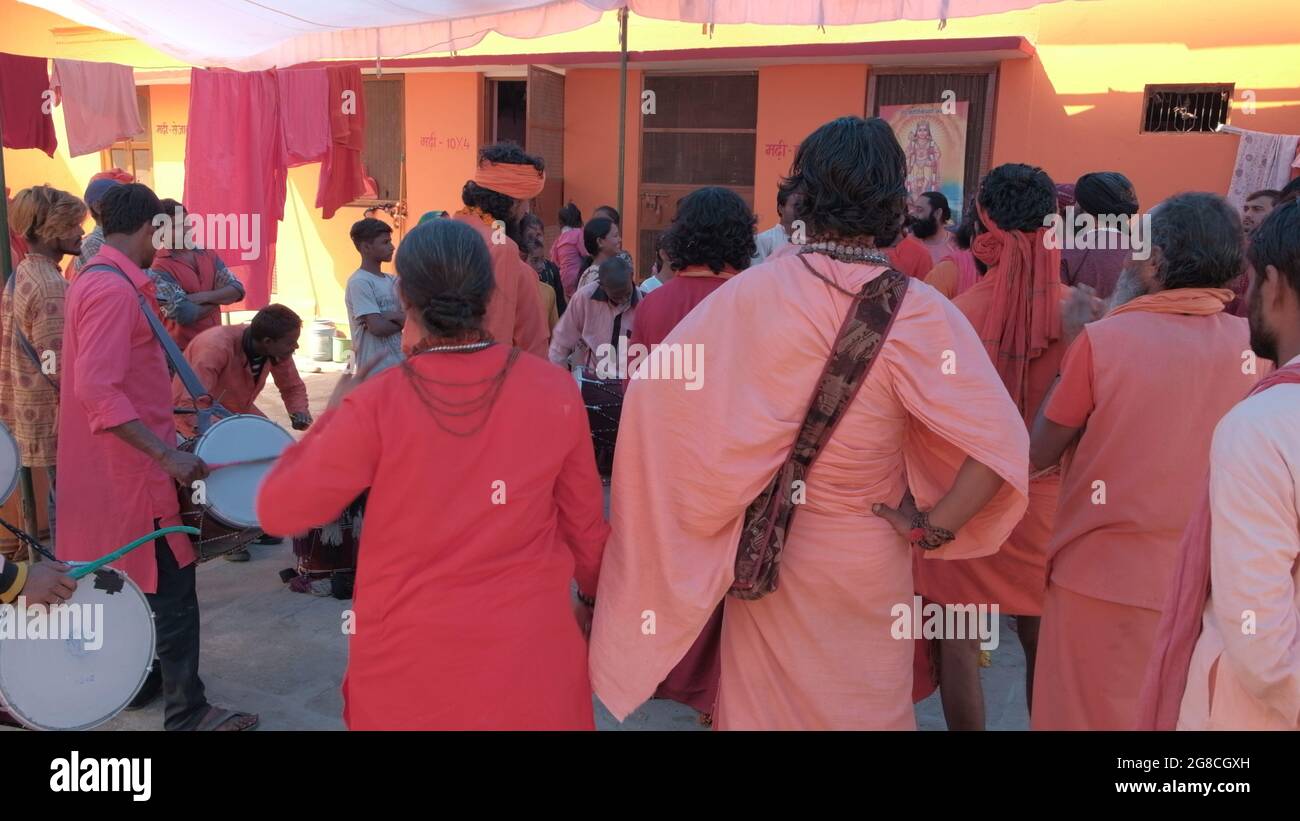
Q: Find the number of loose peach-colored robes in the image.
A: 1